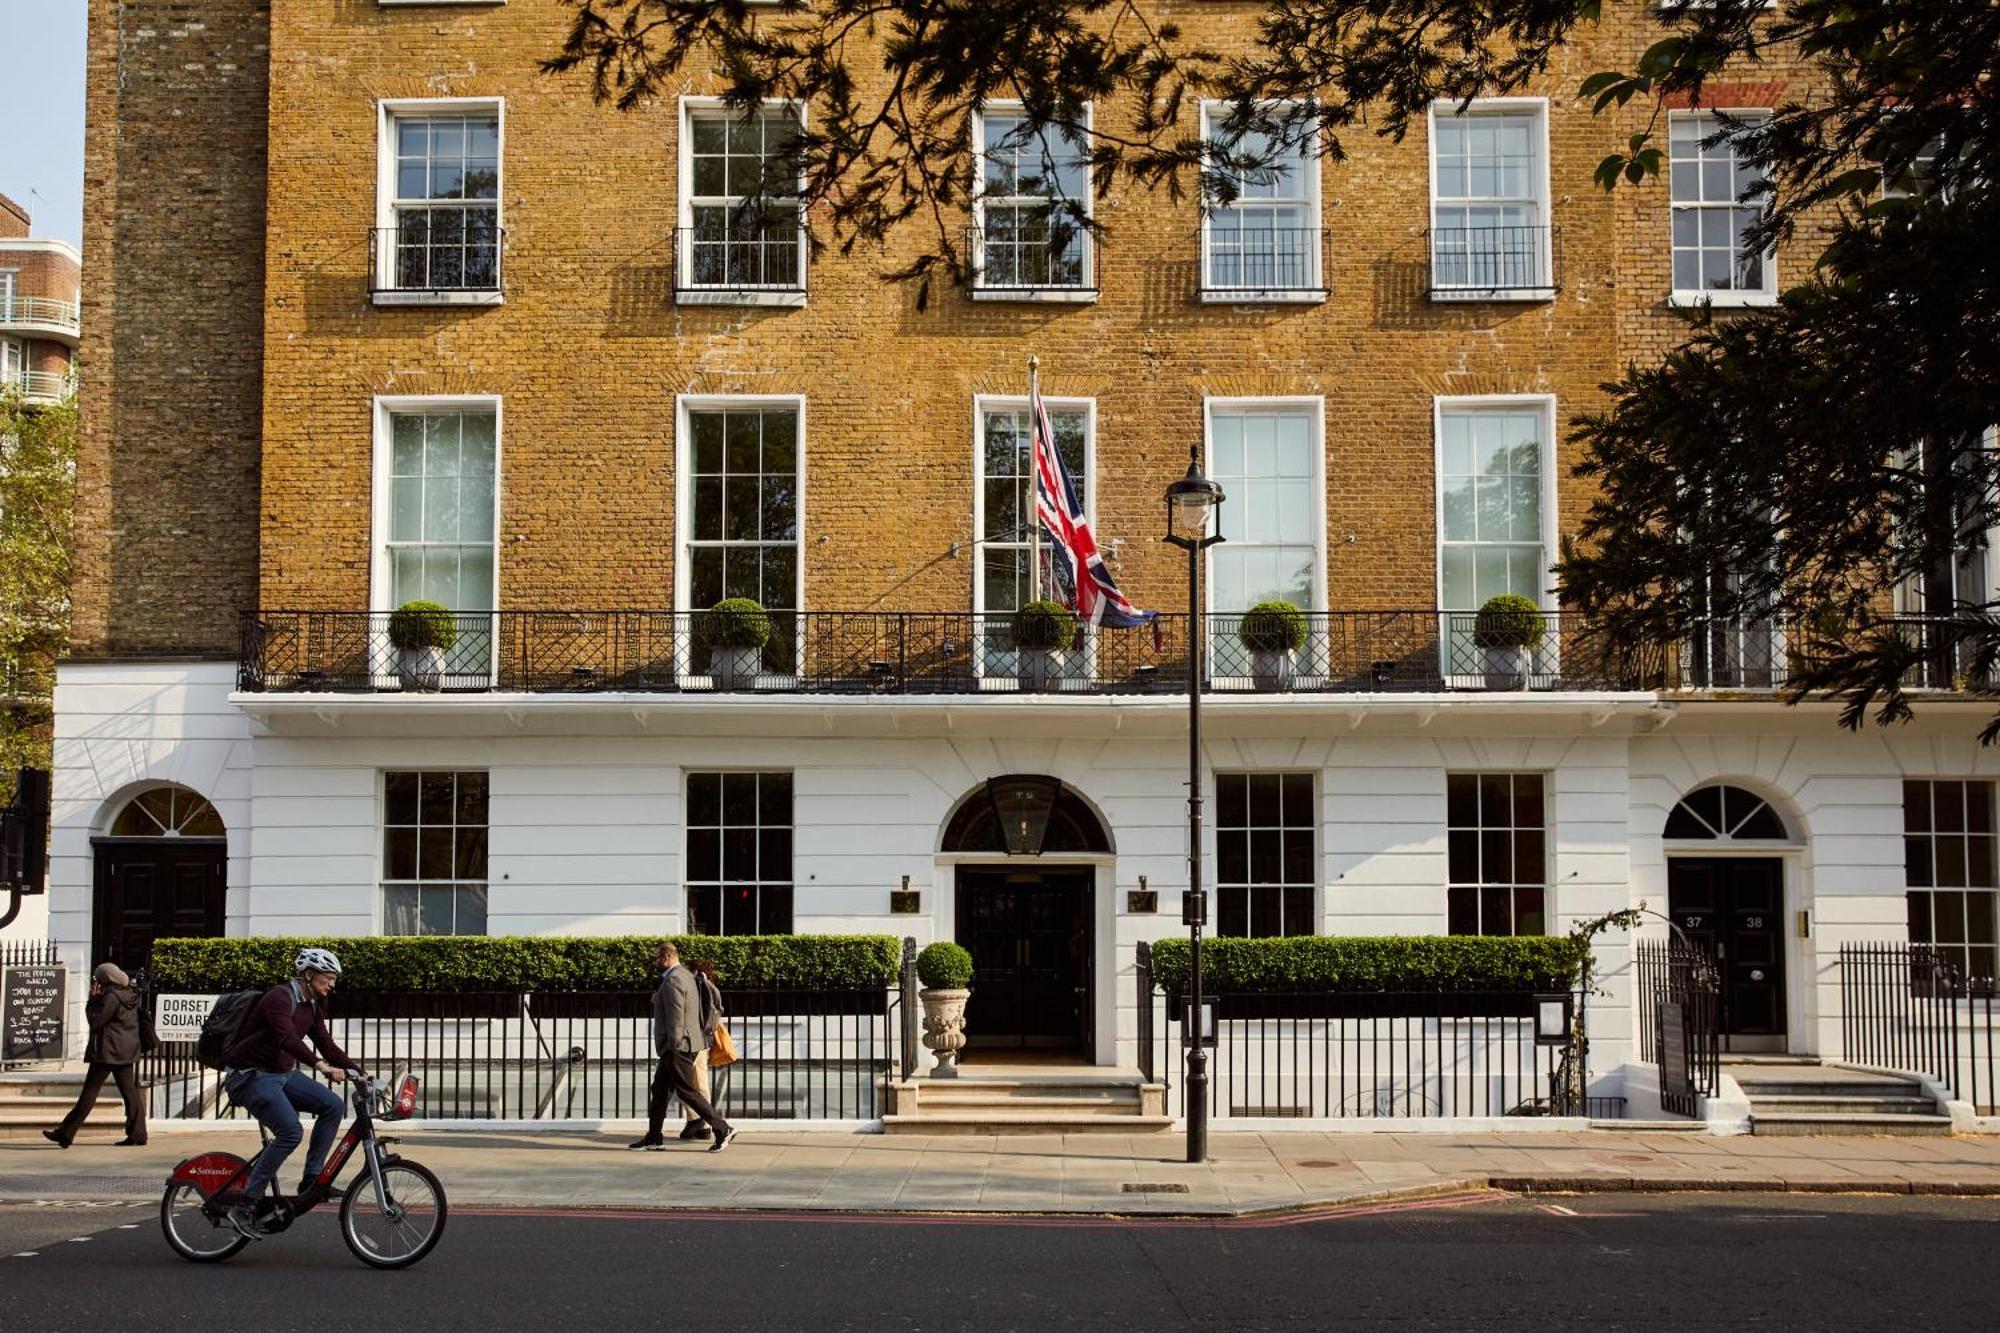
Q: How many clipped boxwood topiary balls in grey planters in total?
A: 5